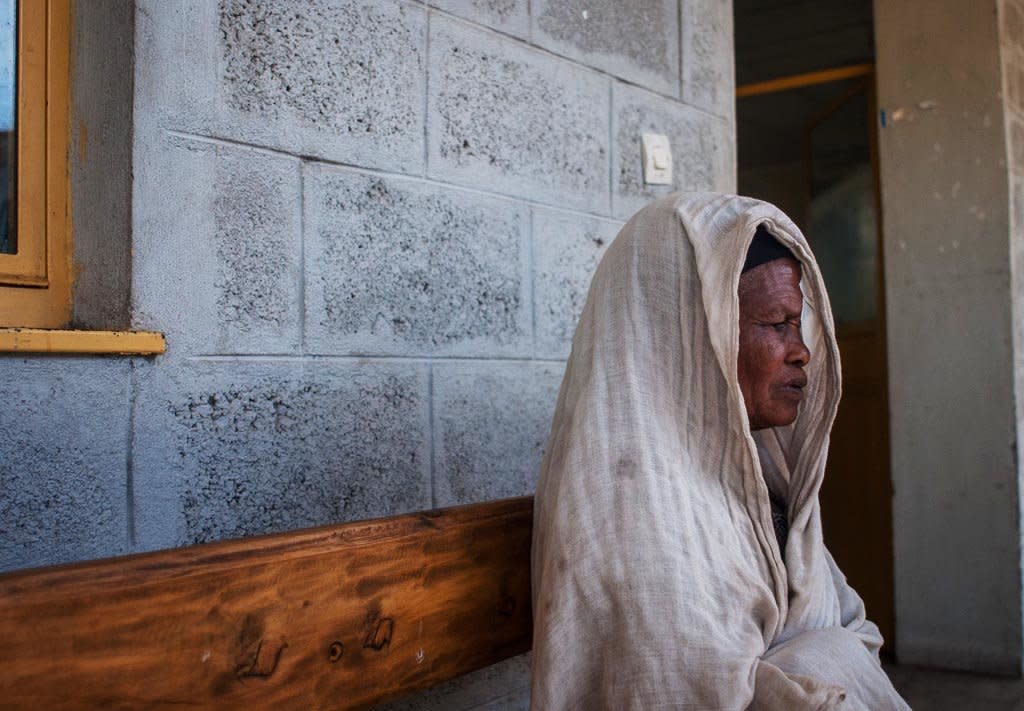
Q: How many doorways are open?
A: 1